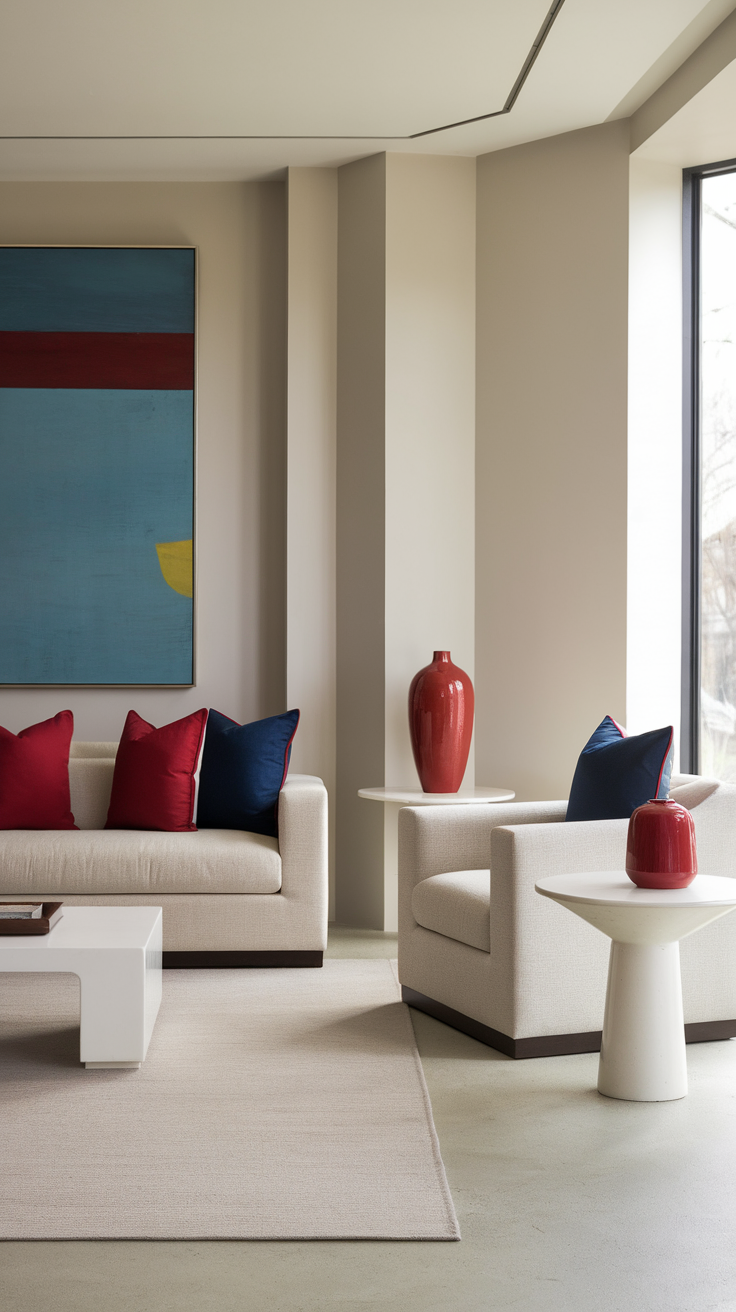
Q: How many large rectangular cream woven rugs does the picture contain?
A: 1